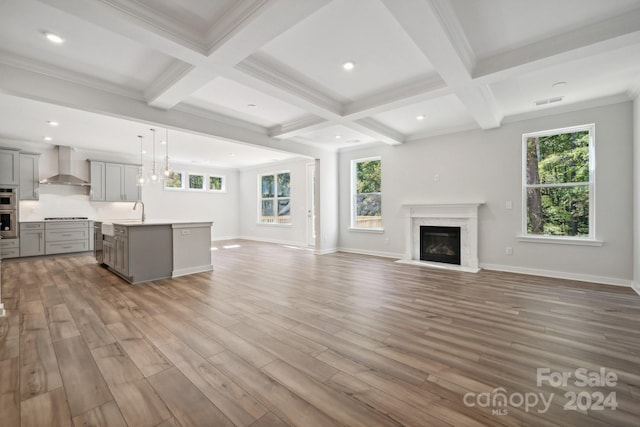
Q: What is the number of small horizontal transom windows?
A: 3